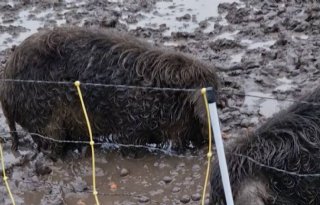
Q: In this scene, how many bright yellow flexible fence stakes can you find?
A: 3